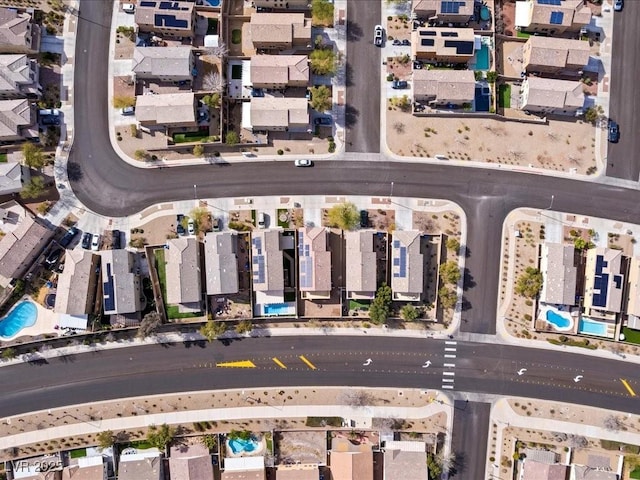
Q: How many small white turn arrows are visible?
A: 4